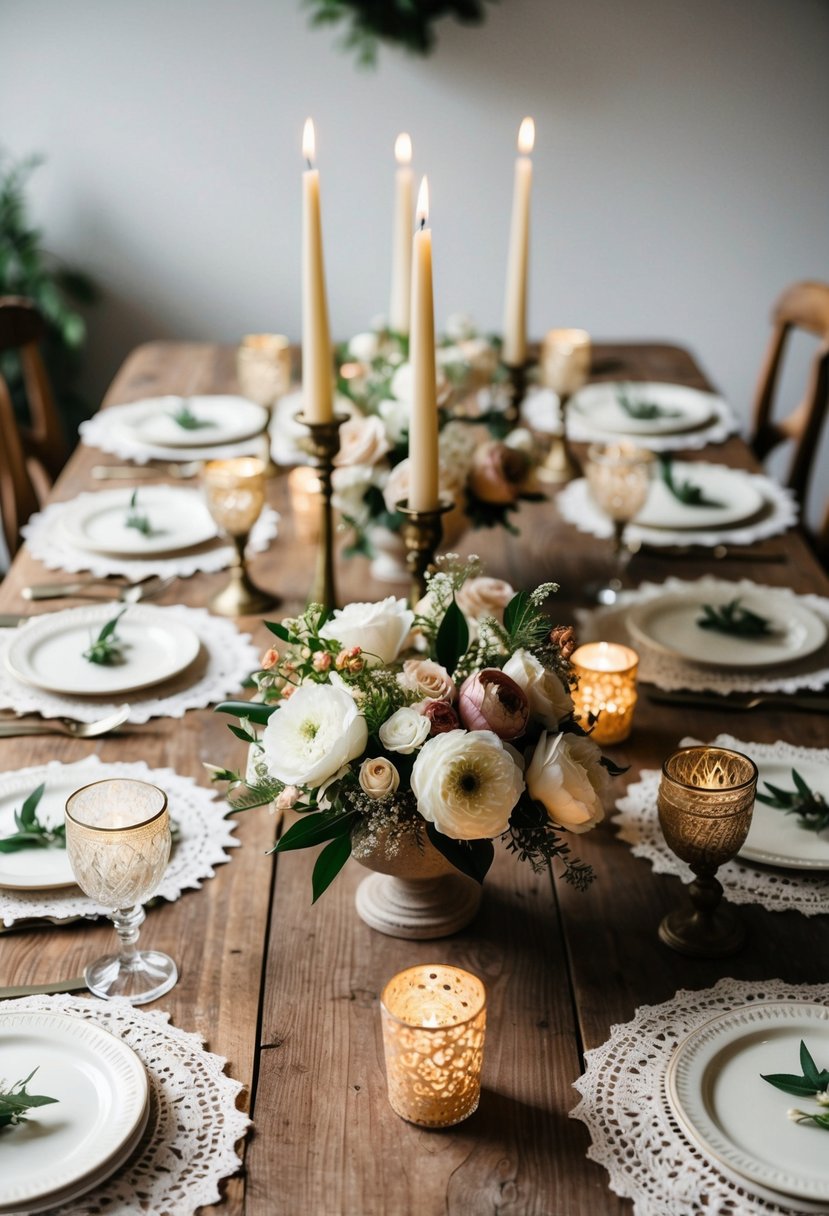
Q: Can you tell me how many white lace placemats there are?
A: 10